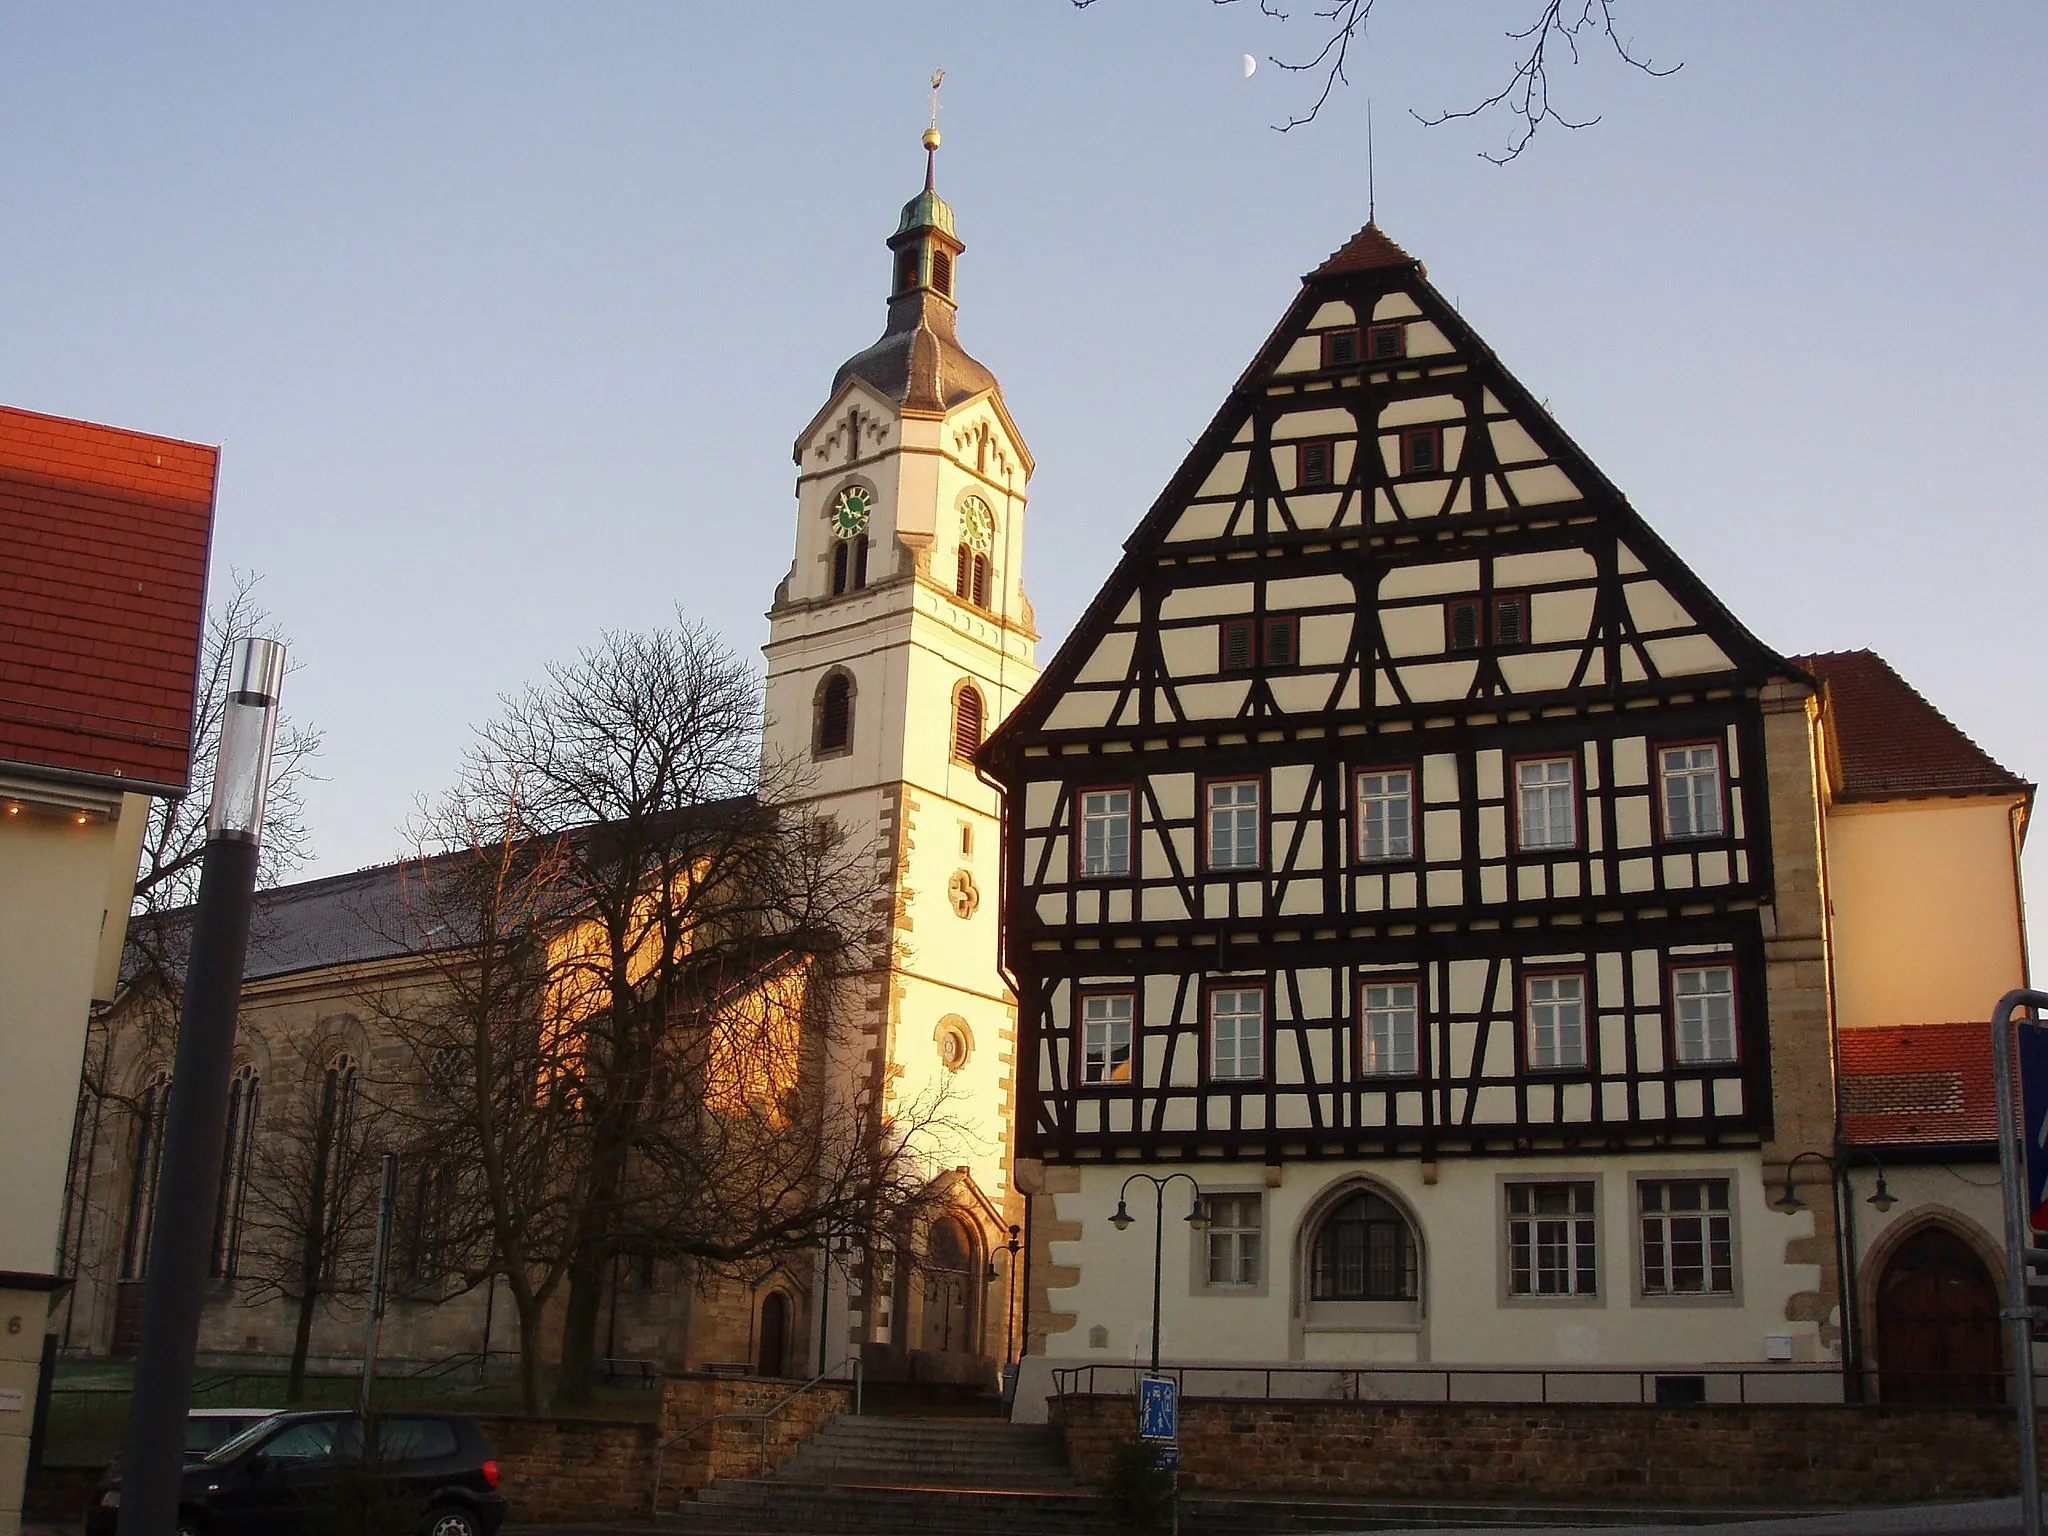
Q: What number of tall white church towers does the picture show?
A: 1